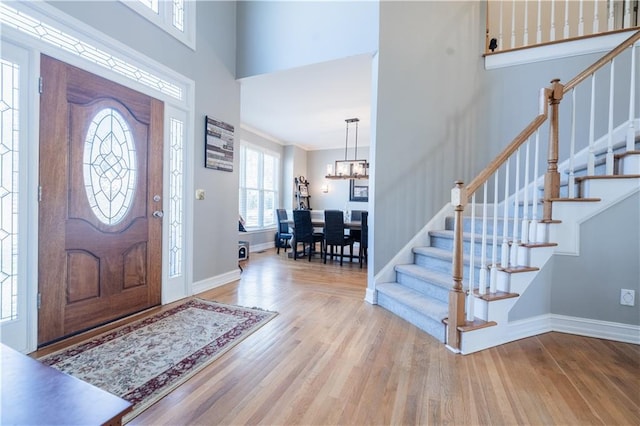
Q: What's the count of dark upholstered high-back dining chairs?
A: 5